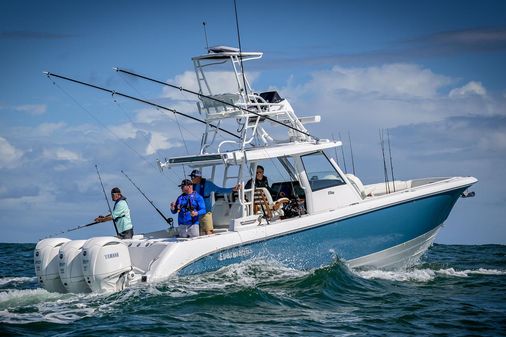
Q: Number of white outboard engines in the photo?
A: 3